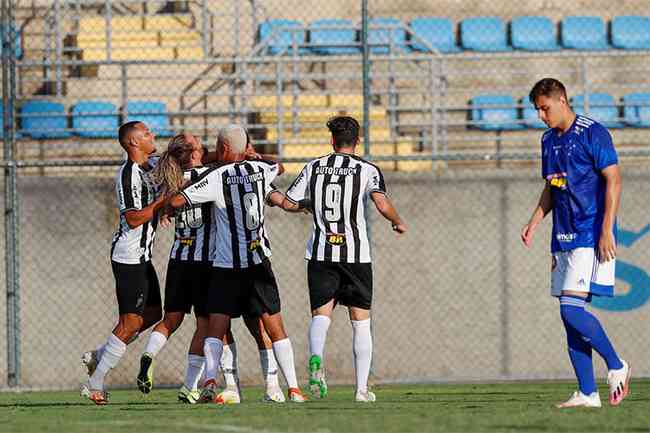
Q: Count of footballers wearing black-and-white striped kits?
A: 5